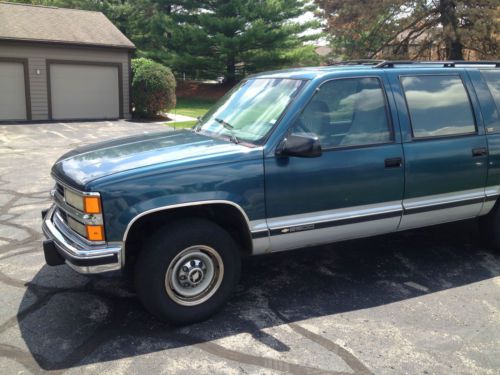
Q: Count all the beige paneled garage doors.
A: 2